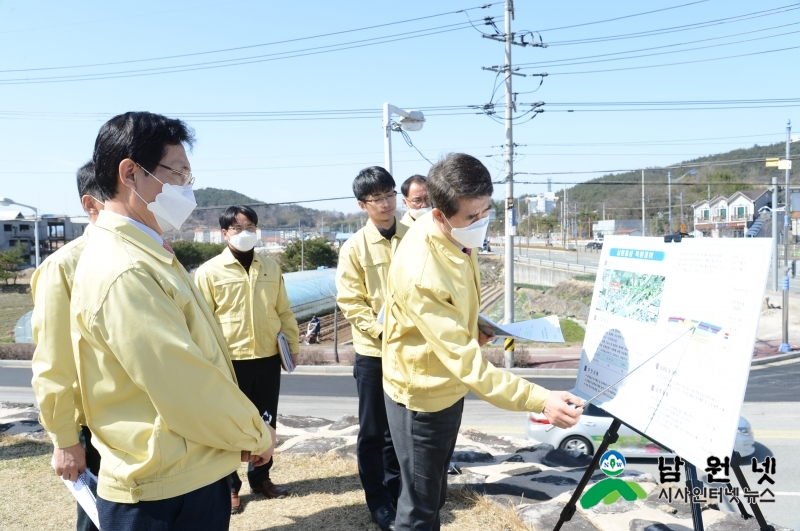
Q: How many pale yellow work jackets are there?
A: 6